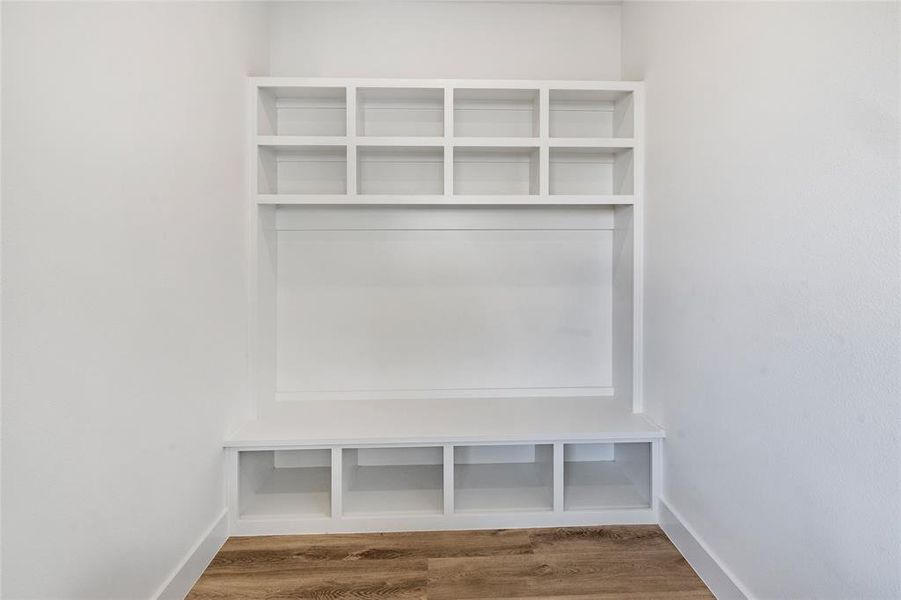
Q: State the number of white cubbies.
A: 12